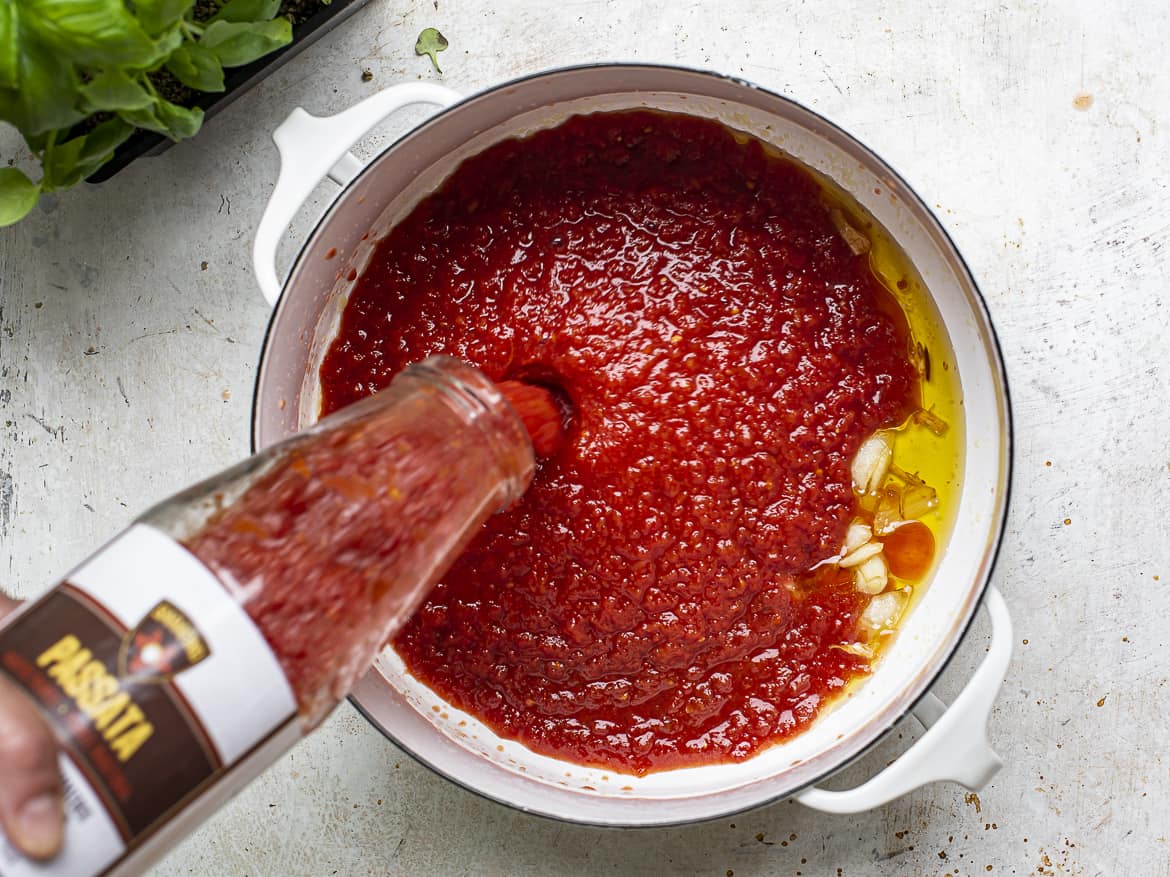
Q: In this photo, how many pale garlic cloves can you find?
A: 5